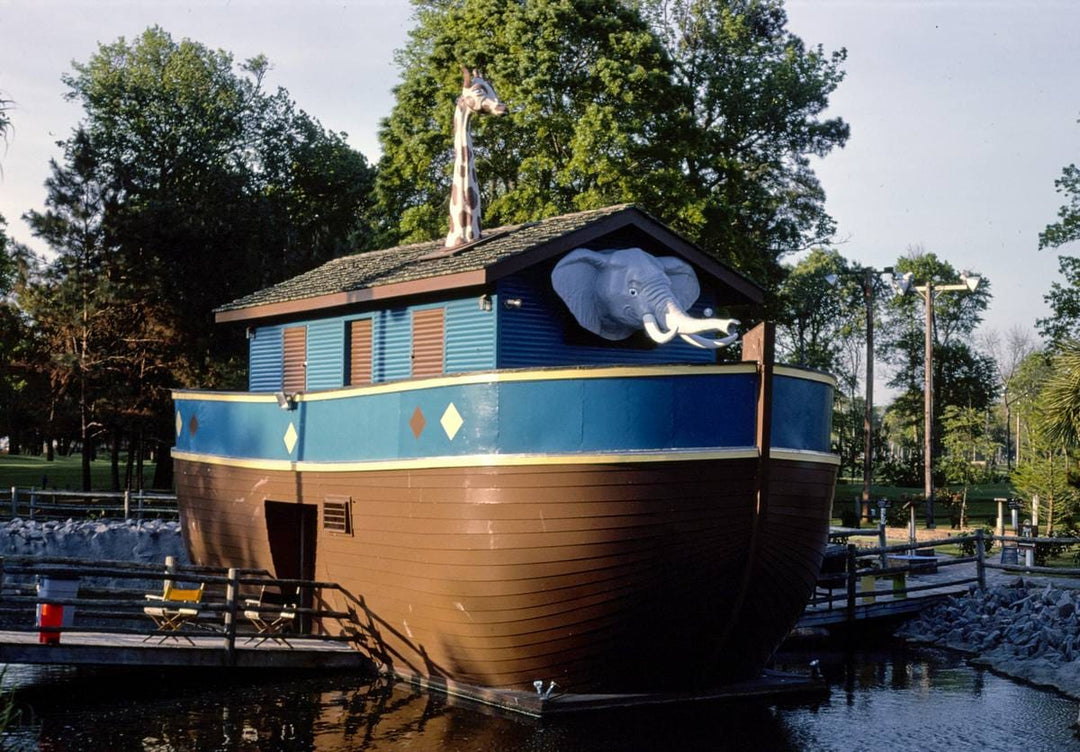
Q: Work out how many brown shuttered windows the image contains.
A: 3